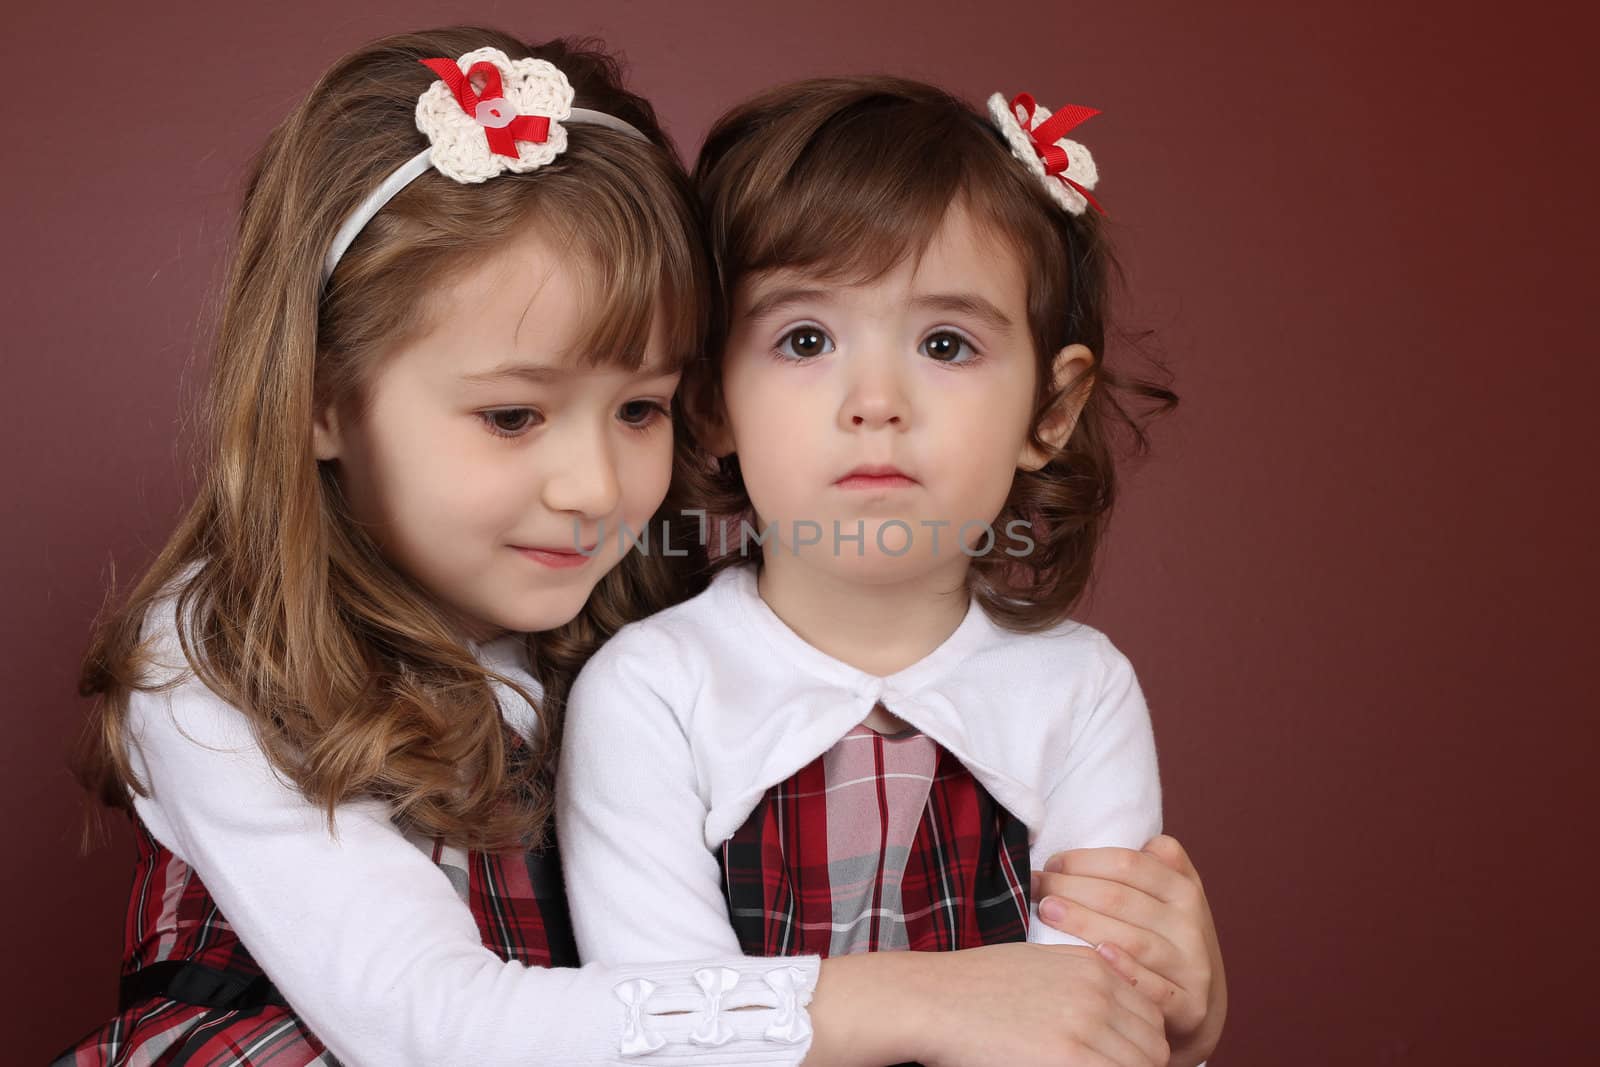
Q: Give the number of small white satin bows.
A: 3